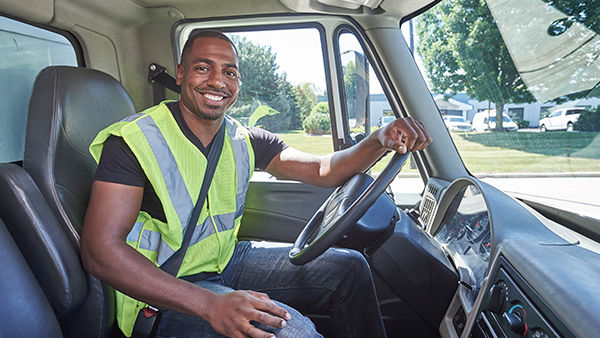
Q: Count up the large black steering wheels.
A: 1